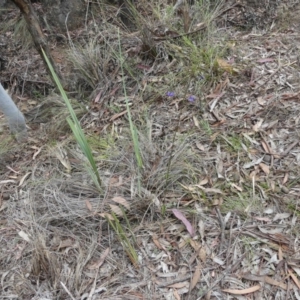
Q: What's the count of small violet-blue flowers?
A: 2